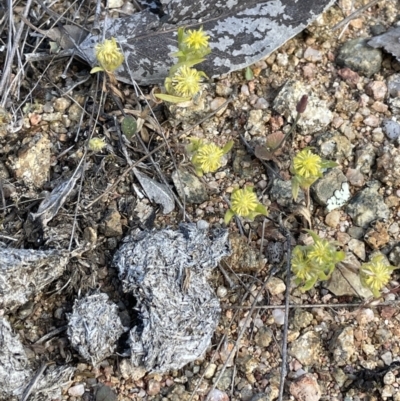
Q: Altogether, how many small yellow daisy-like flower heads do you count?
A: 10